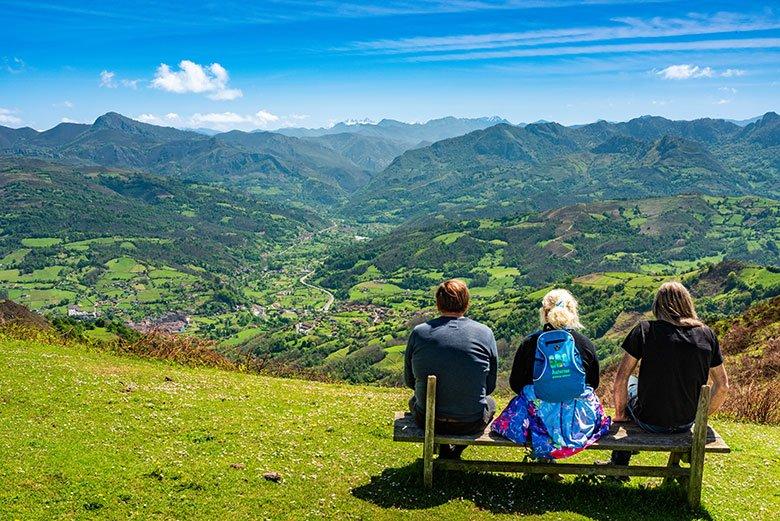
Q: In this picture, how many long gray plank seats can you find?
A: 1